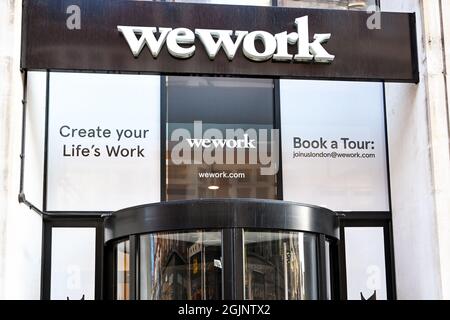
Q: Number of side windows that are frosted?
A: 4